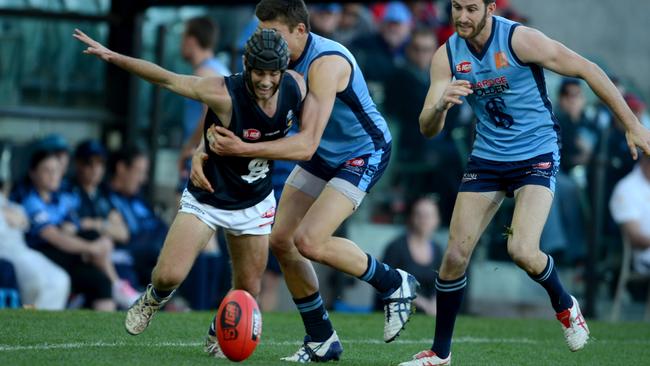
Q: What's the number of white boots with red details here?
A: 2